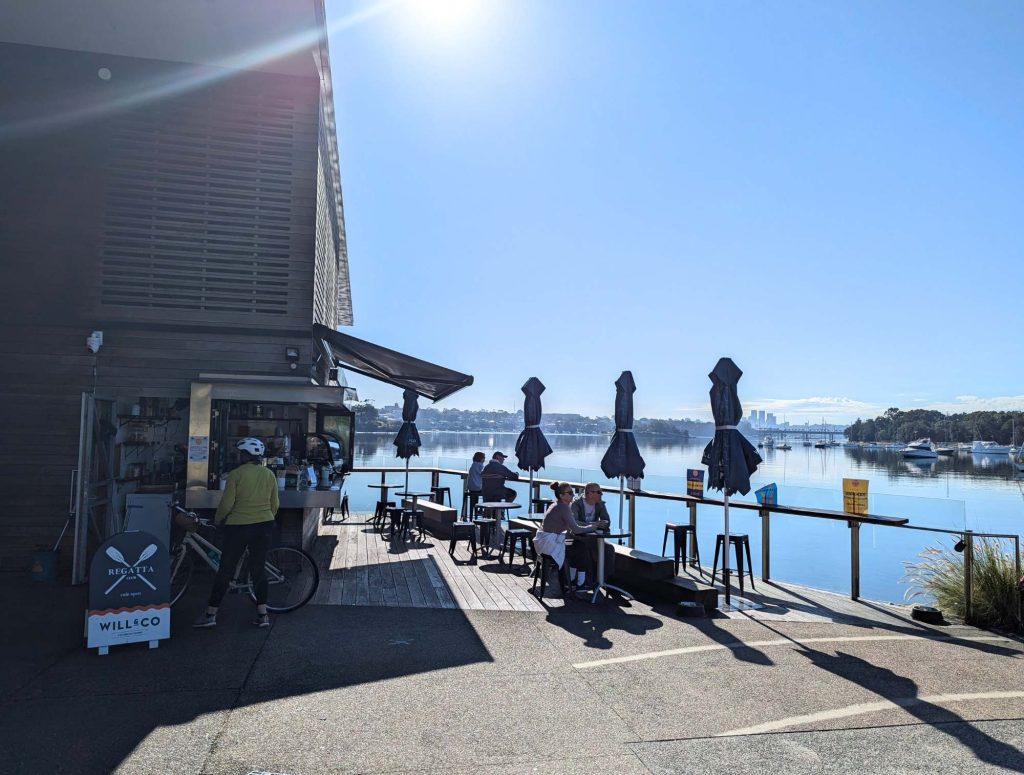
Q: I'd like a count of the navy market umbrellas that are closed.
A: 4